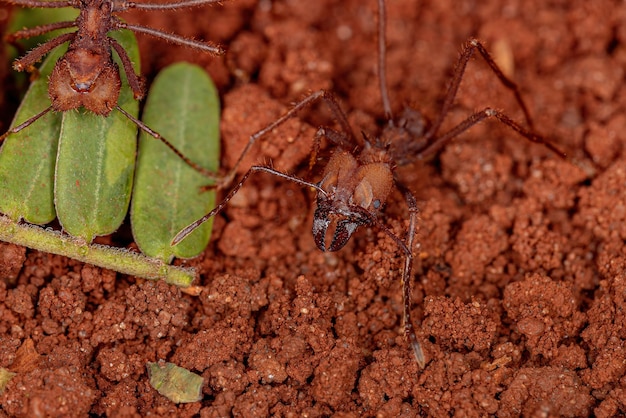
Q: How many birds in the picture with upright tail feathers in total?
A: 0